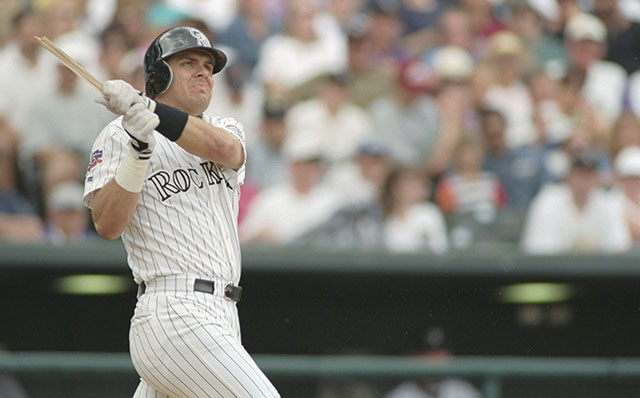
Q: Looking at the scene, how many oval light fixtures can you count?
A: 2